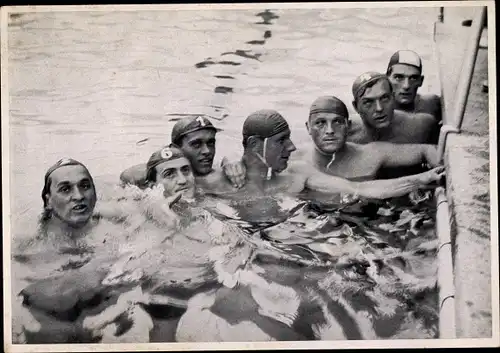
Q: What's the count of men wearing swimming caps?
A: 7